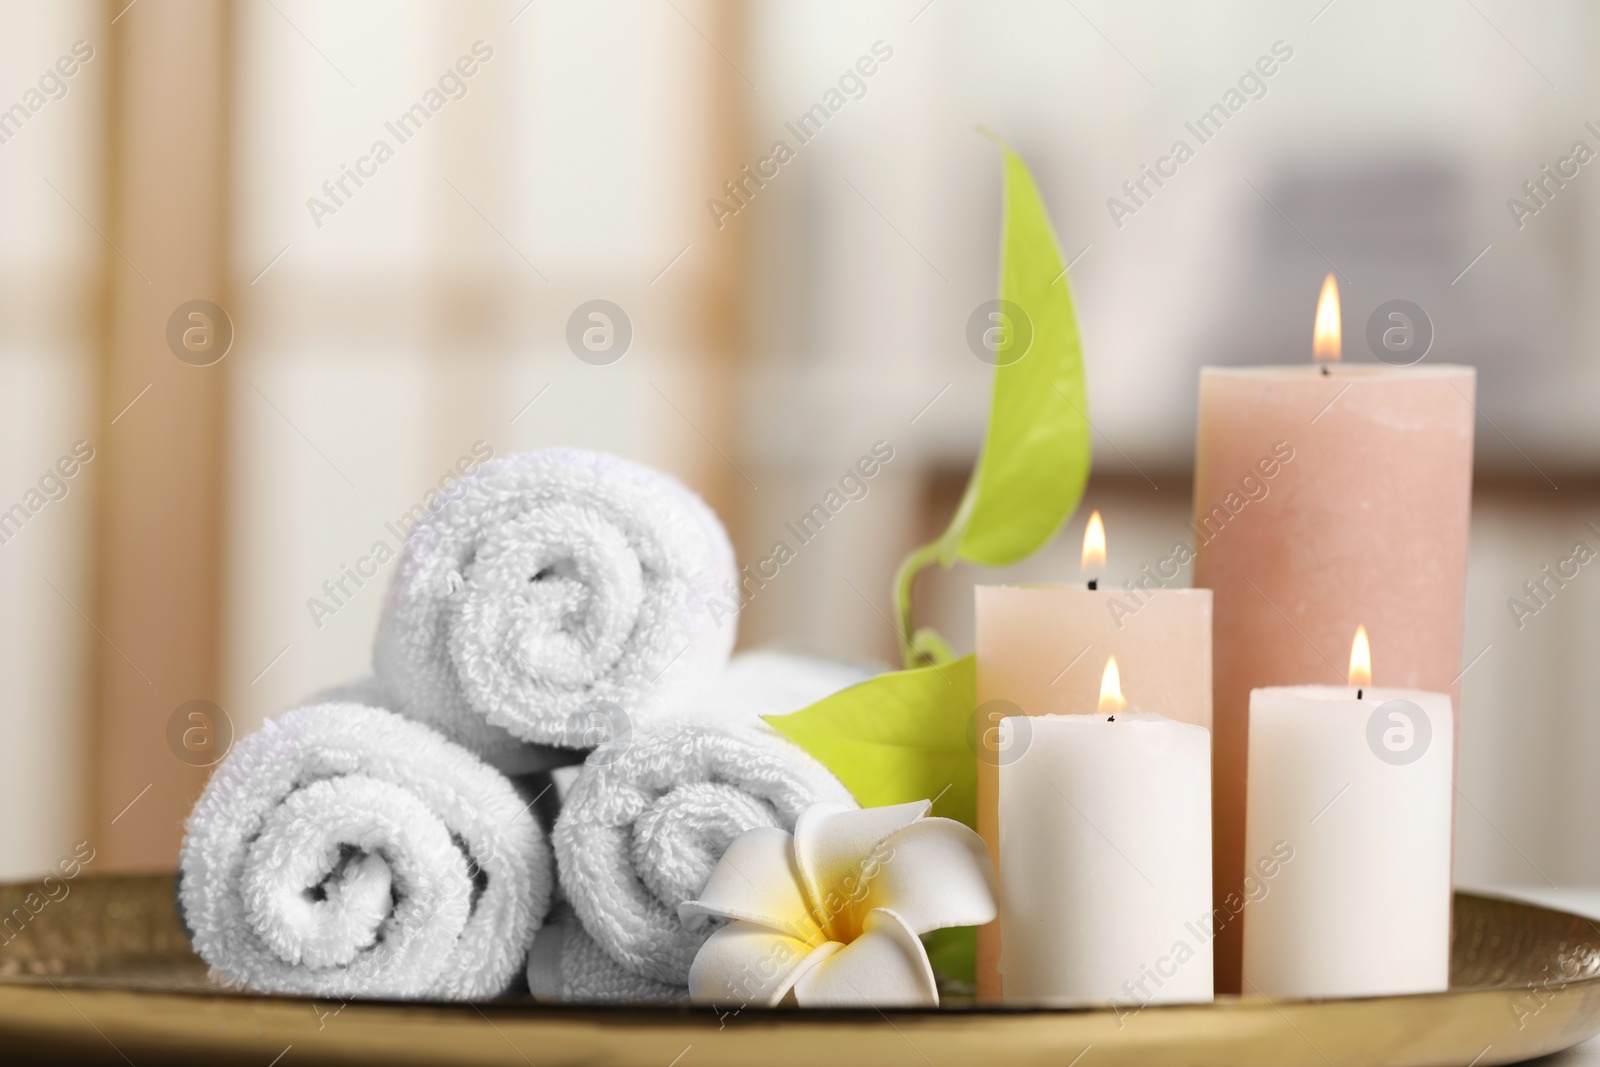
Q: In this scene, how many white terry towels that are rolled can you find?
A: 3